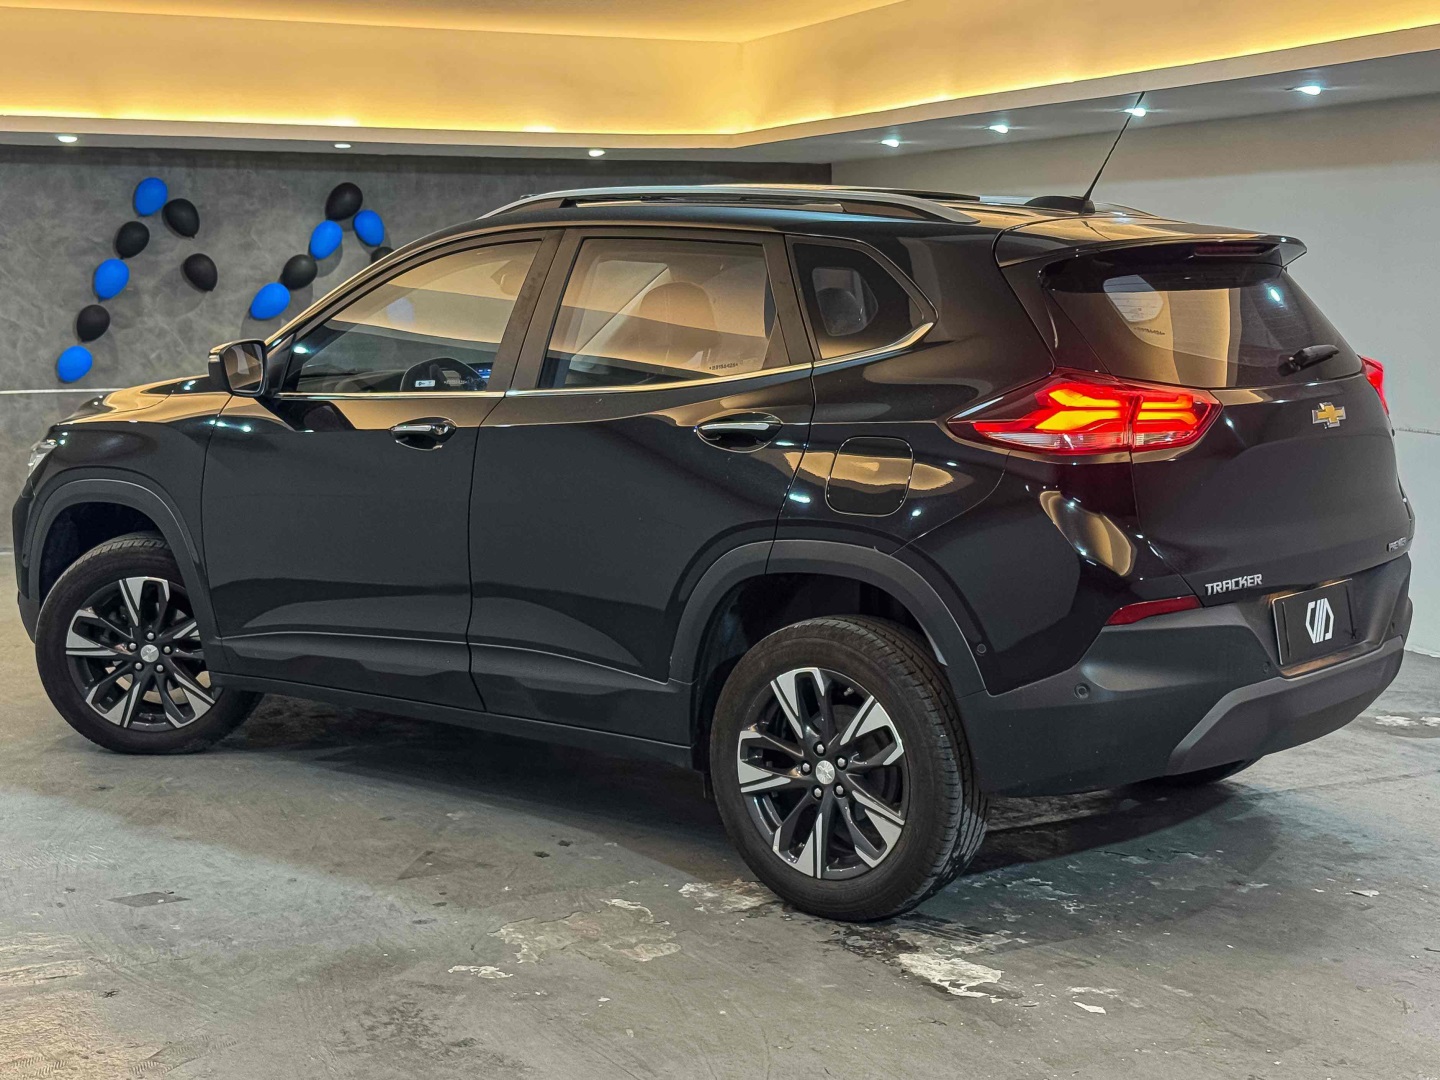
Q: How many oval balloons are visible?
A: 13